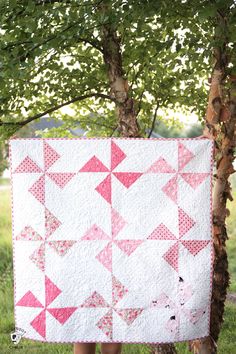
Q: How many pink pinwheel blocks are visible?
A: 9